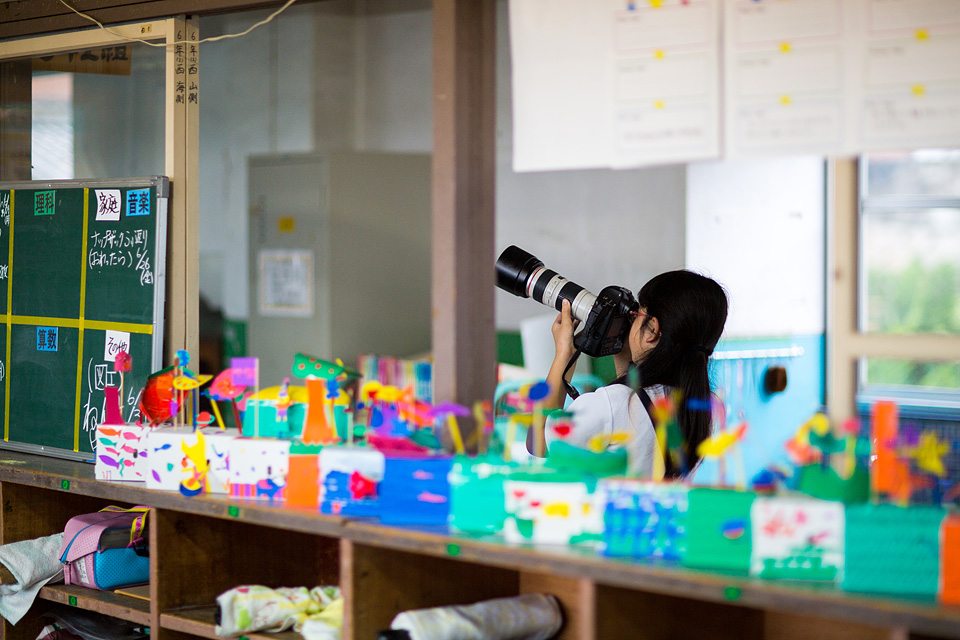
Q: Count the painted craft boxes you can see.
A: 13